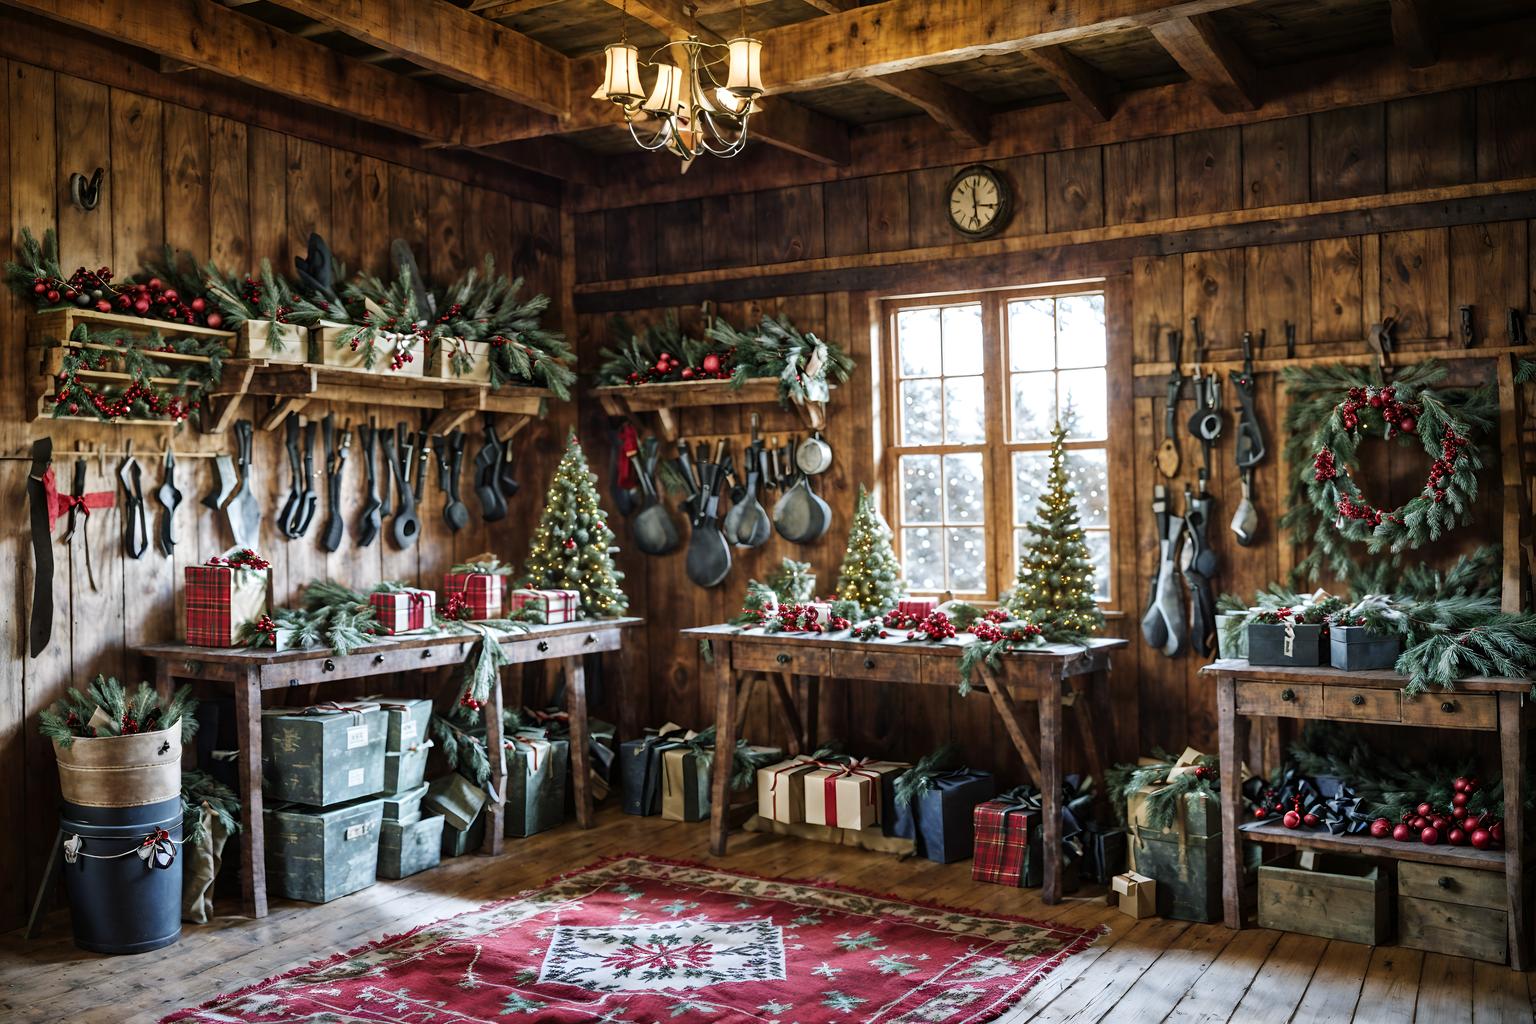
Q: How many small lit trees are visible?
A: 3